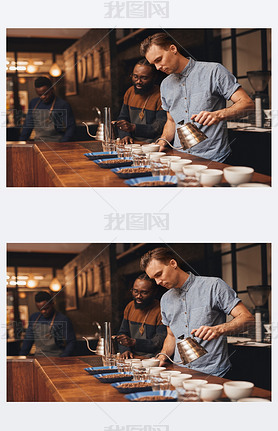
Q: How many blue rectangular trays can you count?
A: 8